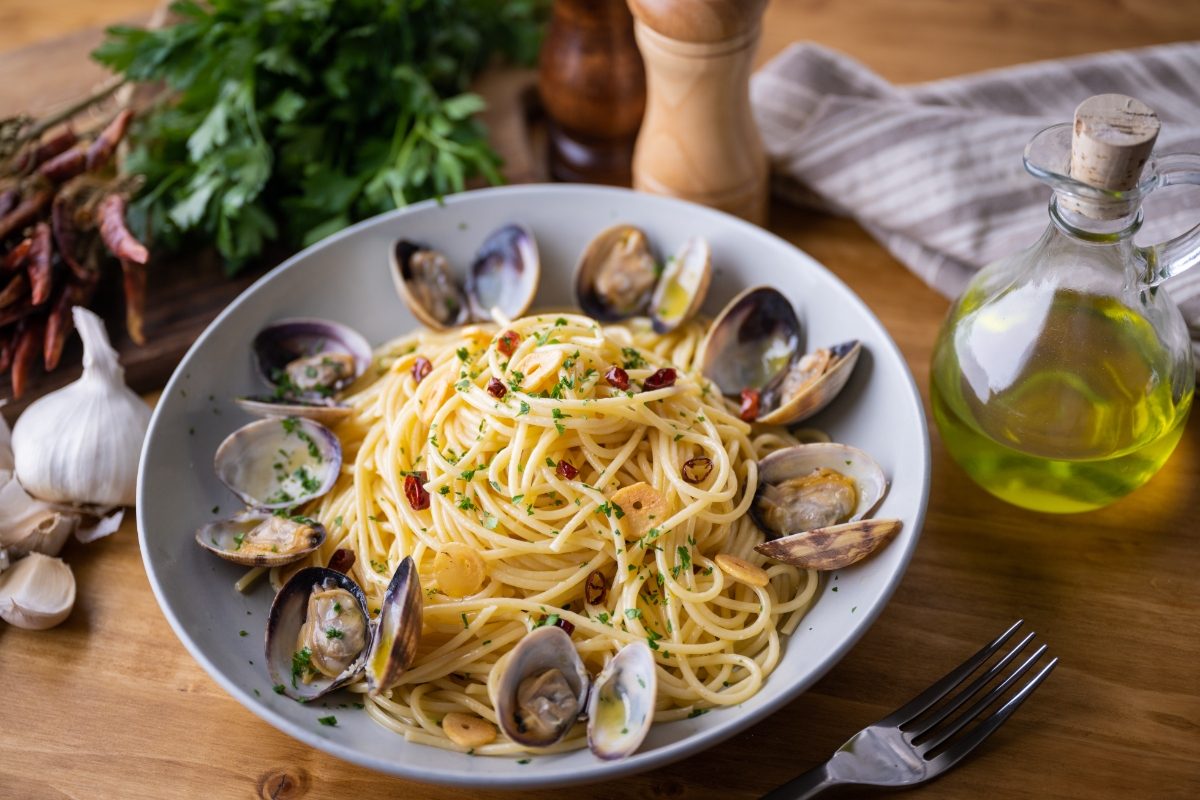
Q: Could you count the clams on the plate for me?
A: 8